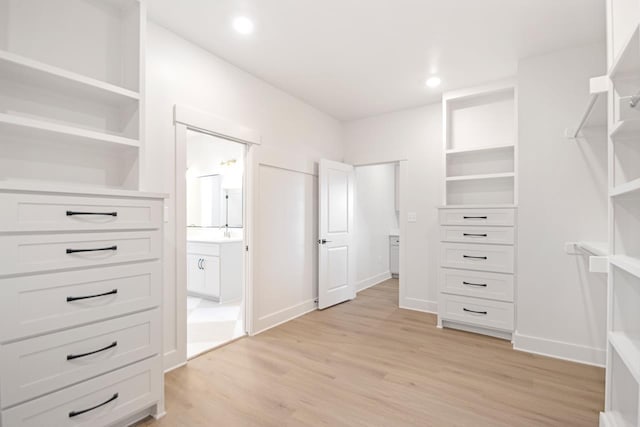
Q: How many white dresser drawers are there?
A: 10